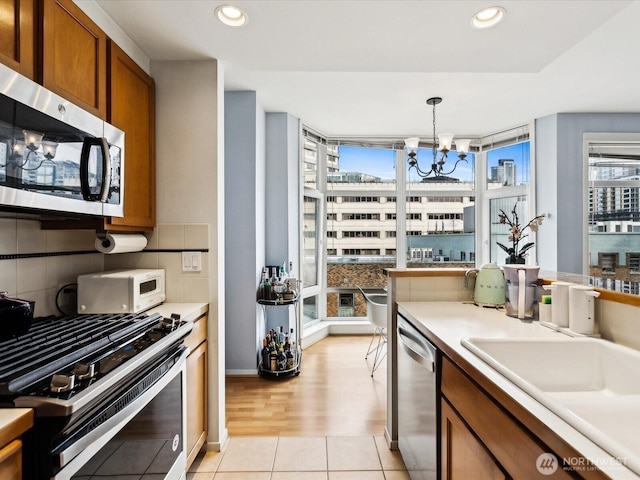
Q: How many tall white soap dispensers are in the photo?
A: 2